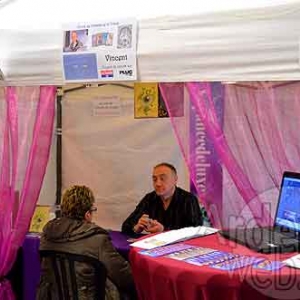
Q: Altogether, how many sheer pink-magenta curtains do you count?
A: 2